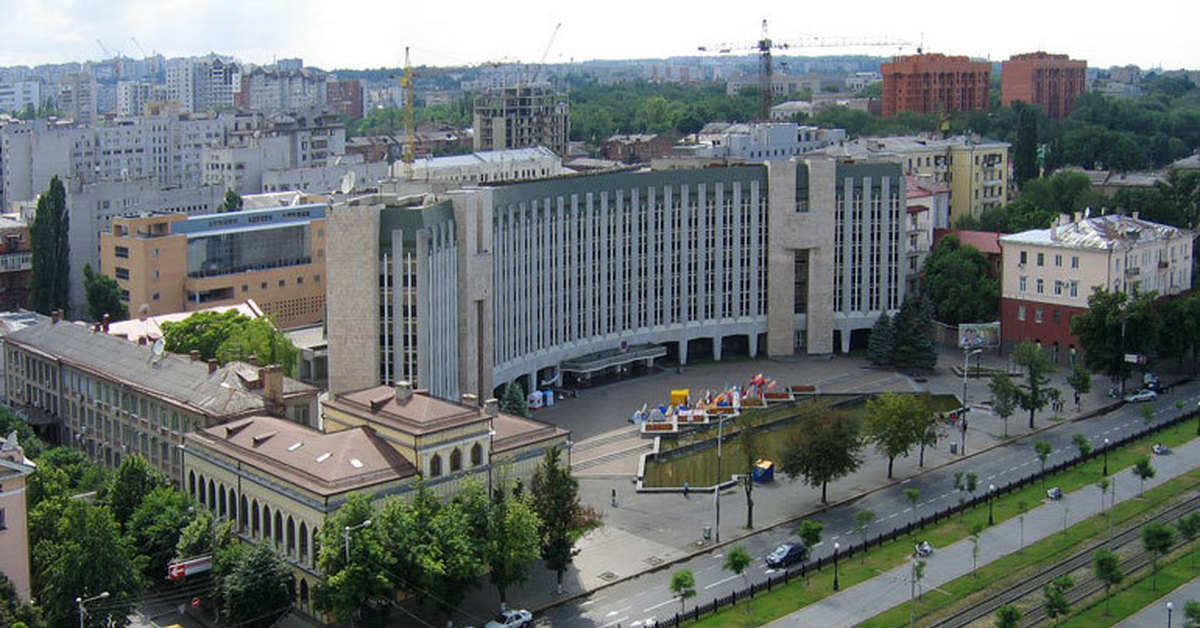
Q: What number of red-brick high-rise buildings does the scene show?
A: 2